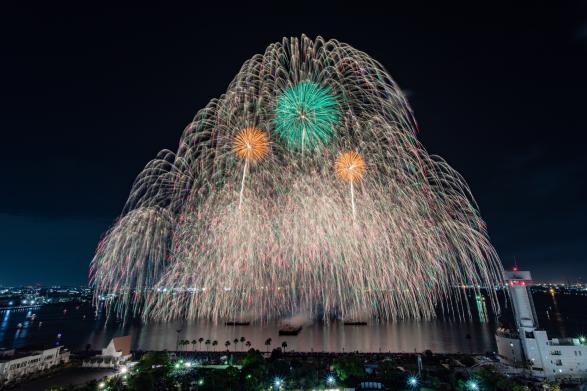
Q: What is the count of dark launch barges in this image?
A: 3